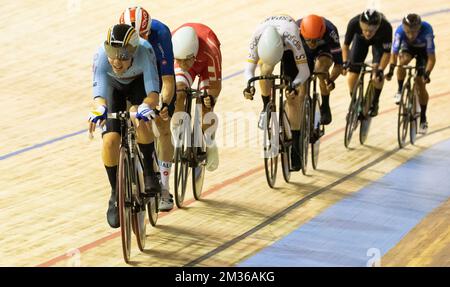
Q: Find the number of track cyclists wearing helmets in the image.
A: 7